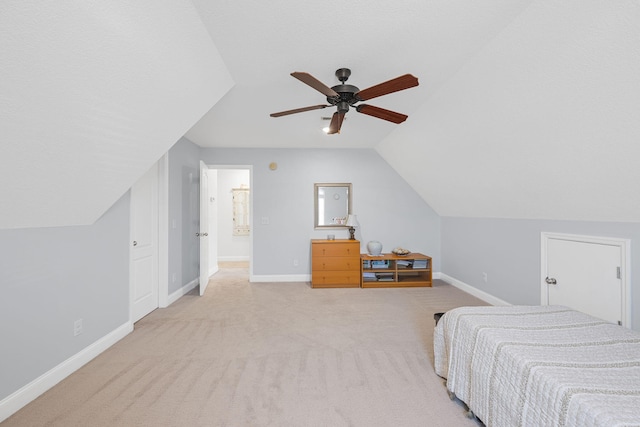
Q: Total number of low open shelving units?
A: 1